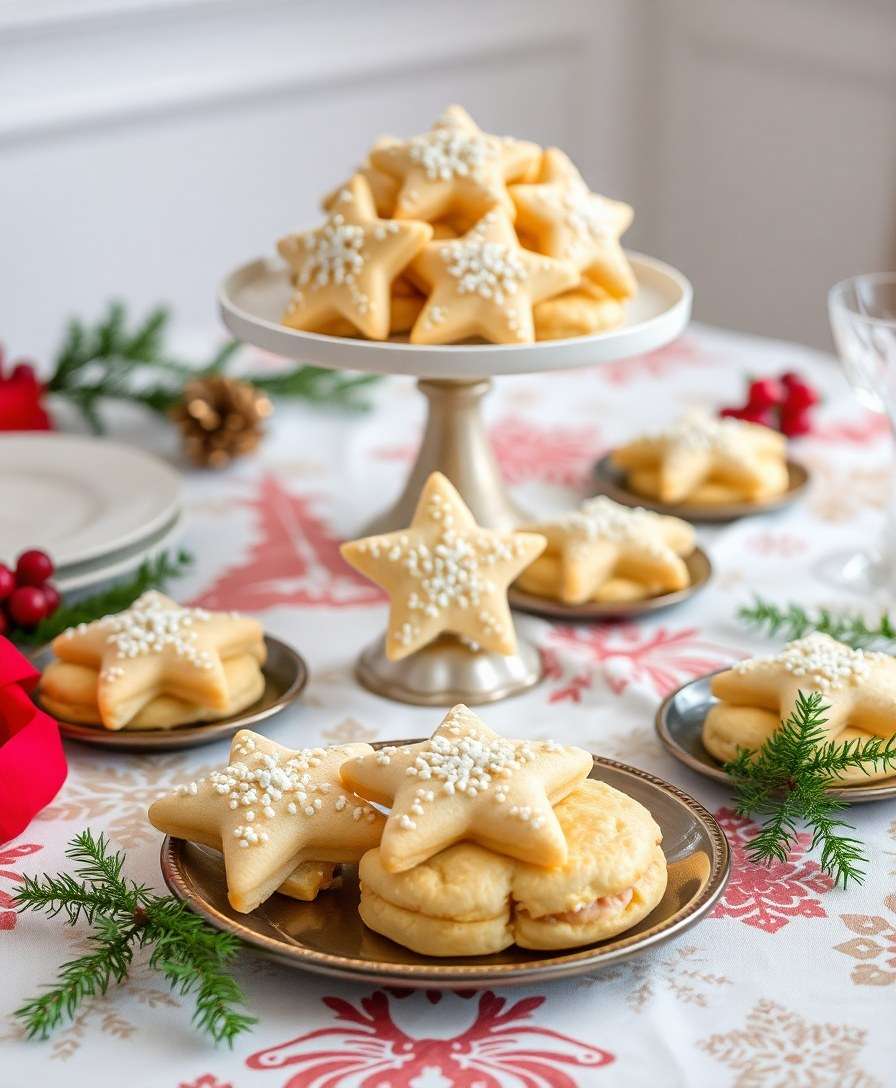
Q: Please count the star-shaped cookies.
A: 11